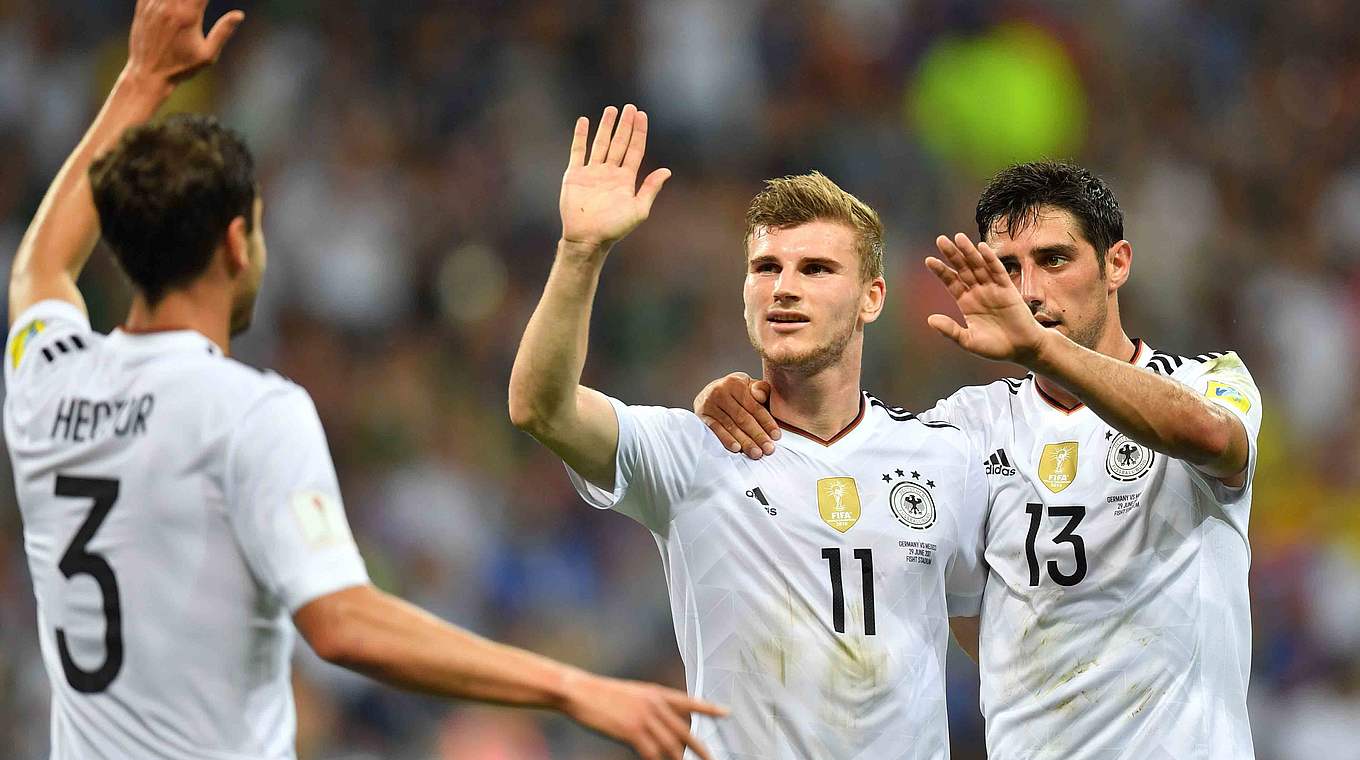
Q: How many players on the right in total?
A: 2